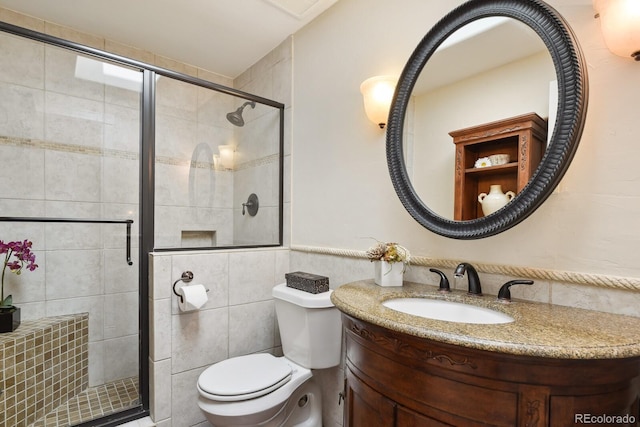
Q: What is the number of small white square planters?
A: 1